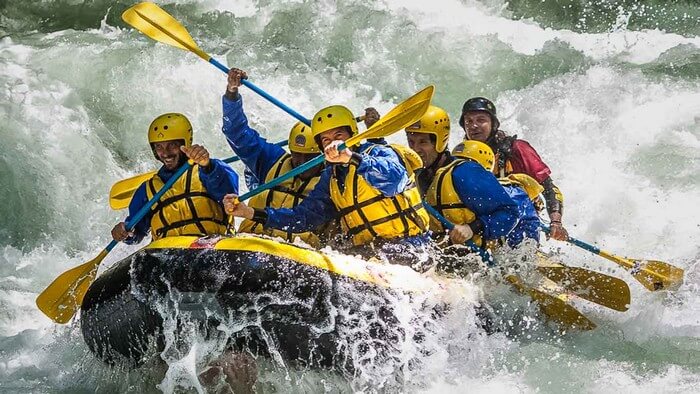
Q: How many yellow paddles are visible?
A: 7